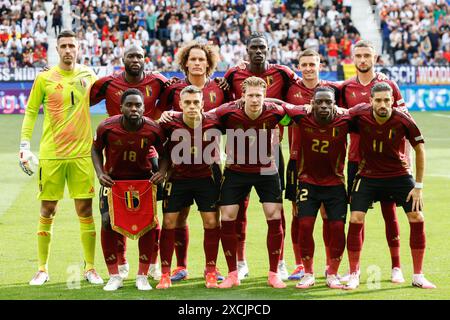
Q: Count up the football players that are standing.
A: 11